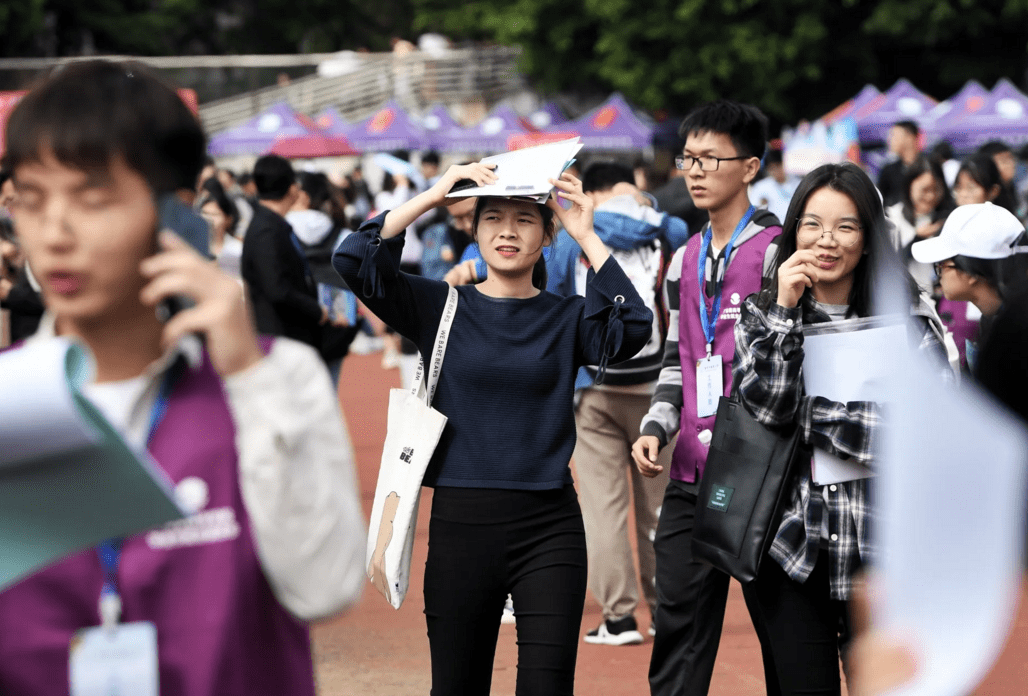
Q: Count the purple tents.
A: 11